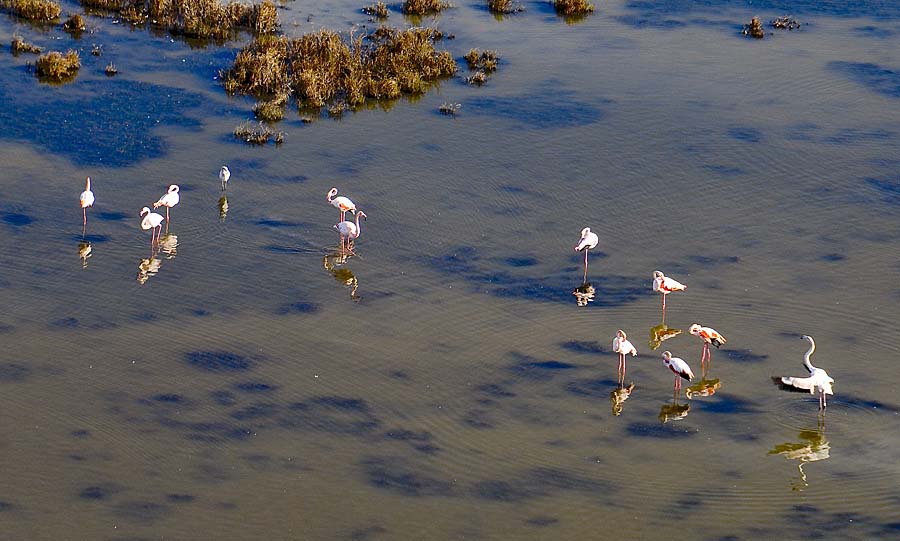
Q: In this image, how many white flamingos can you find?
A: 12